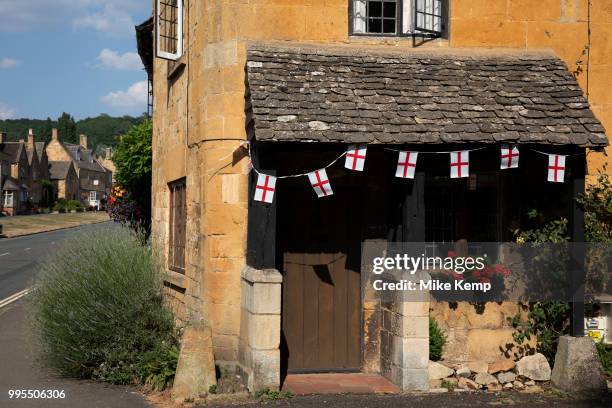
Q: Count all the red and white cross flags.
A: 7